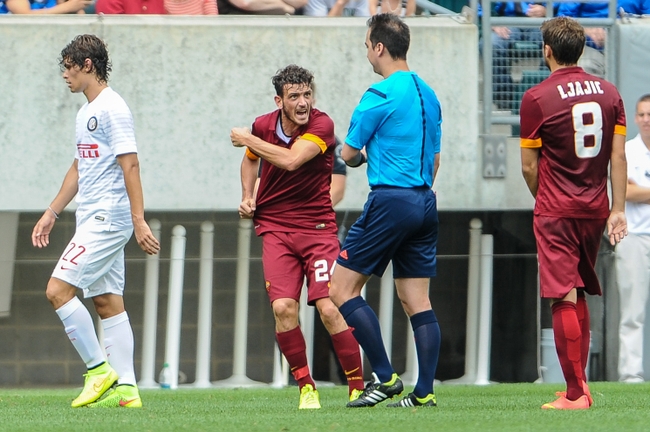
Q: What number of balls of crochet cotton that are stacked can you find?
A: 0